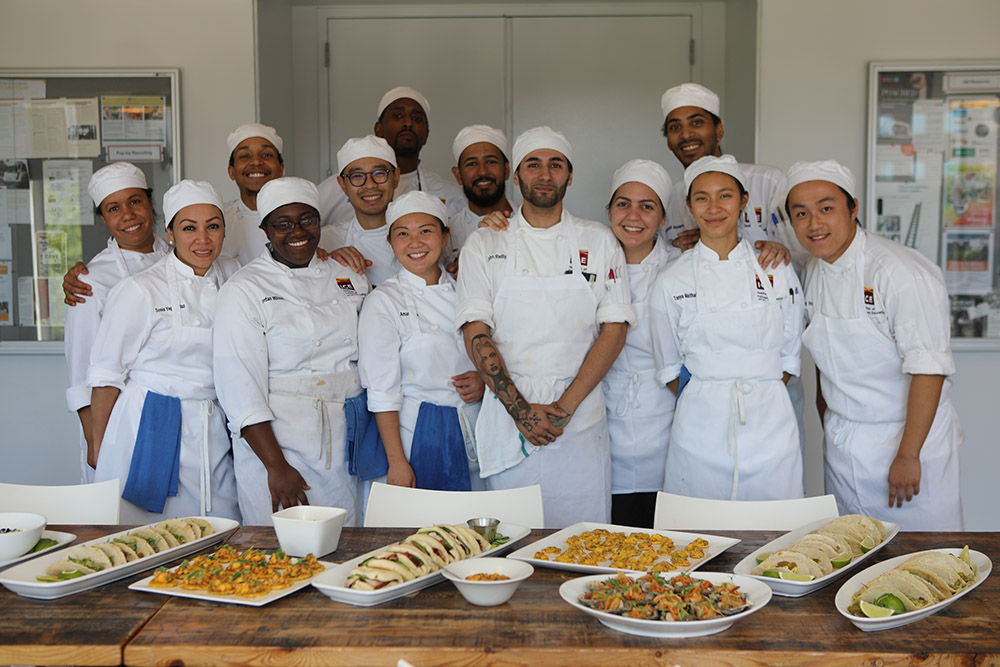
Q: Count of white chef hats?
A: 13